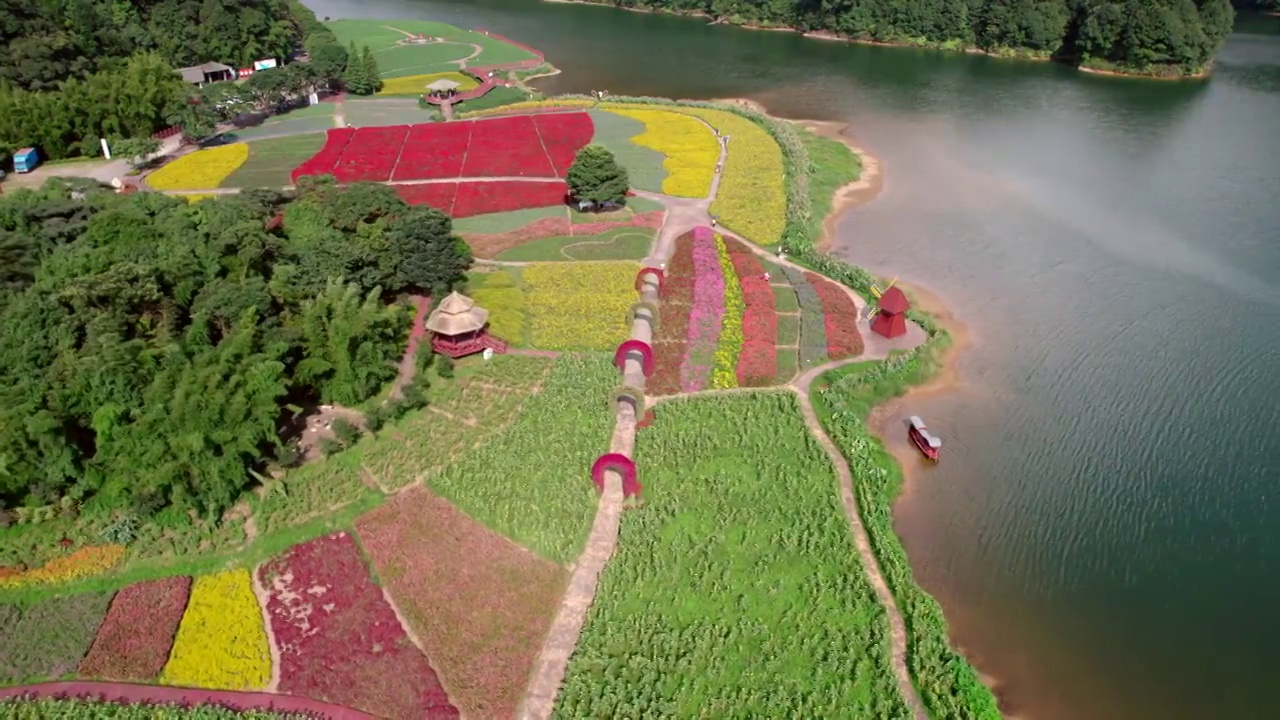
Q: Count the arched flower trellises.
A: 5